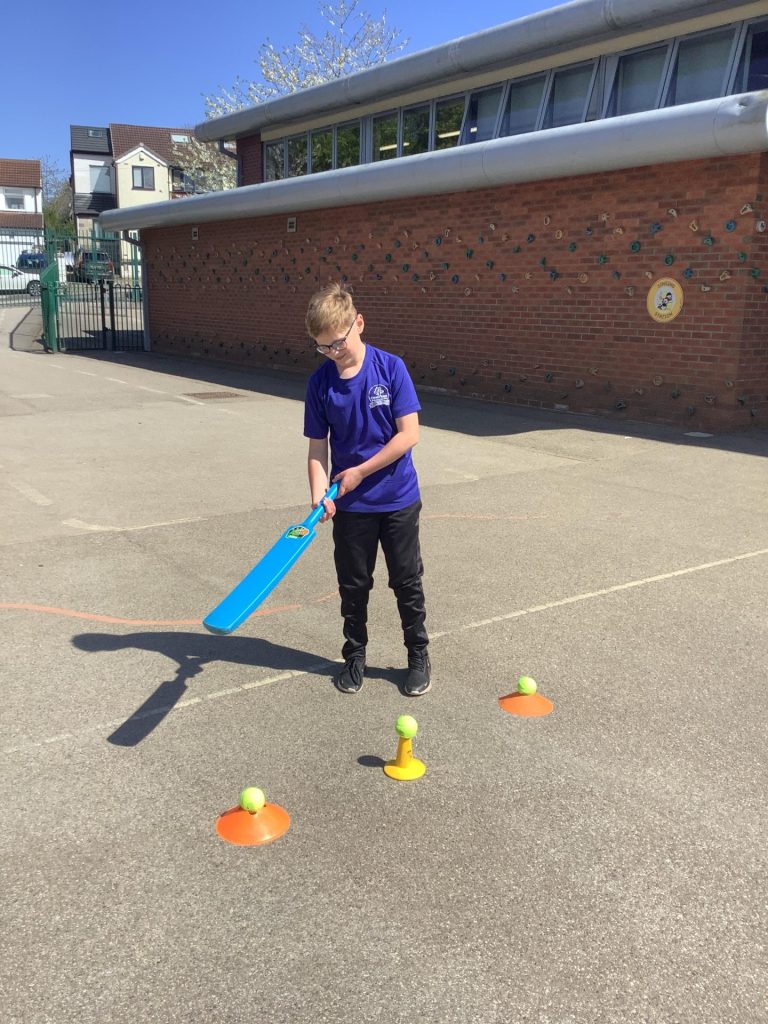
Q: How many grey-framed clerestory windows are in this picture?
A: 13